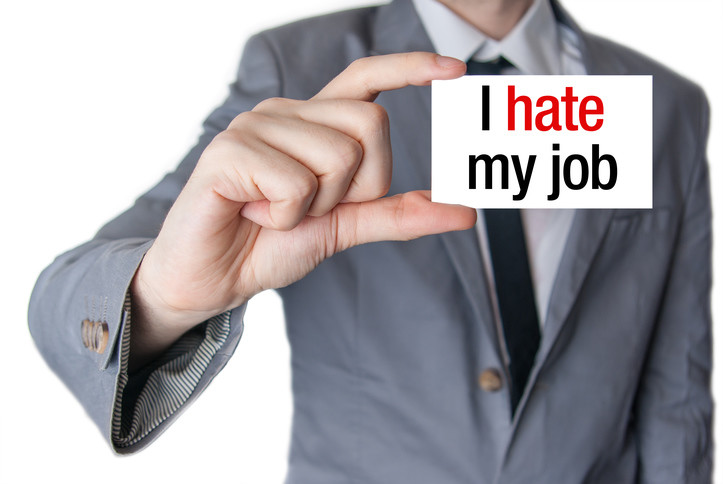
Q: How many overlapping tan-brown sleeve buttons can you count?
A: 4